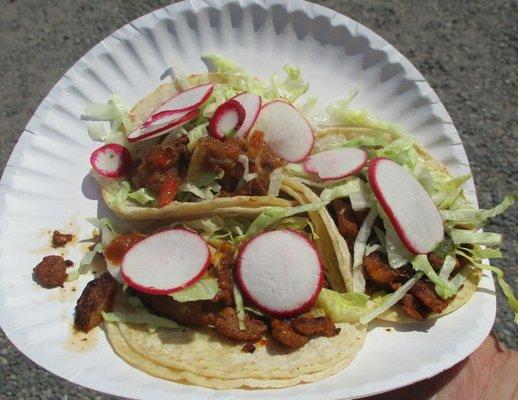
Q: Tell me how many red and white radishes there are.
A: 10